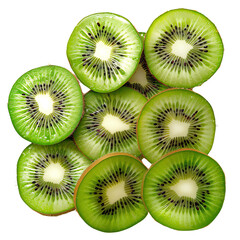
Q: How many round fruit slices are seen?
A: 9